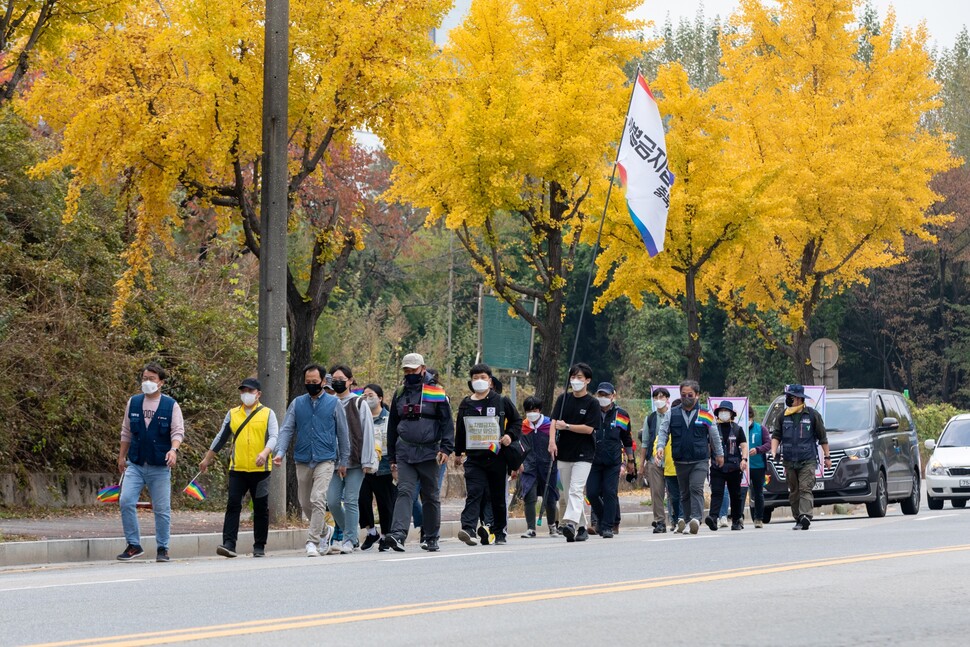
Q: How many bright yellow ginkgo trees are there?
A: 4